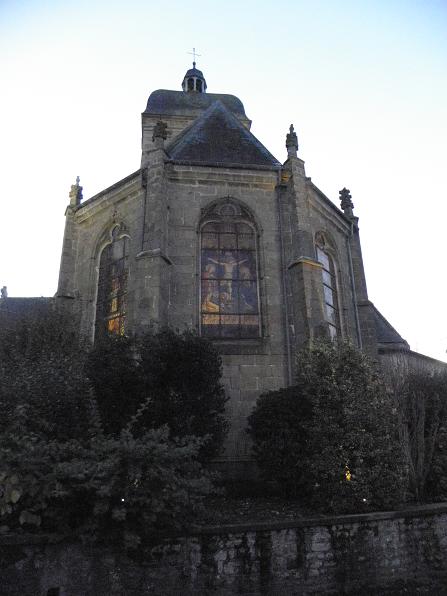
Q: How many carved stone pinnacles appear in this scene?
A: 4